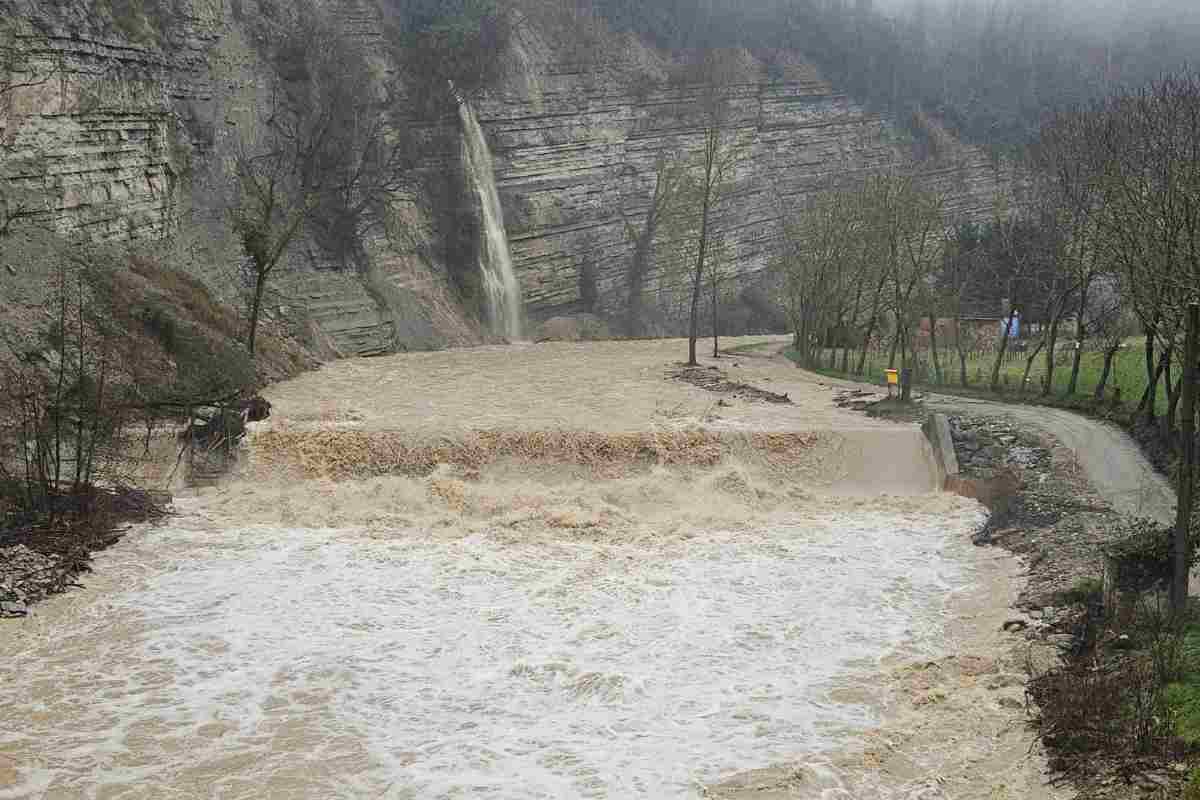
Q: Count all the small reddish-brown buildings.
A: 1